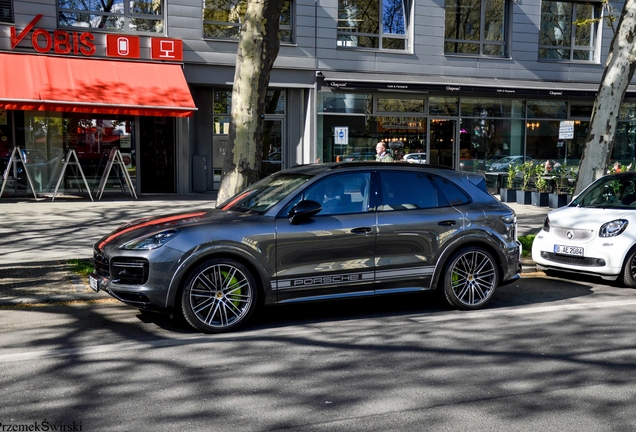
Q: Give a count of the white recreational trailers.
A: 0